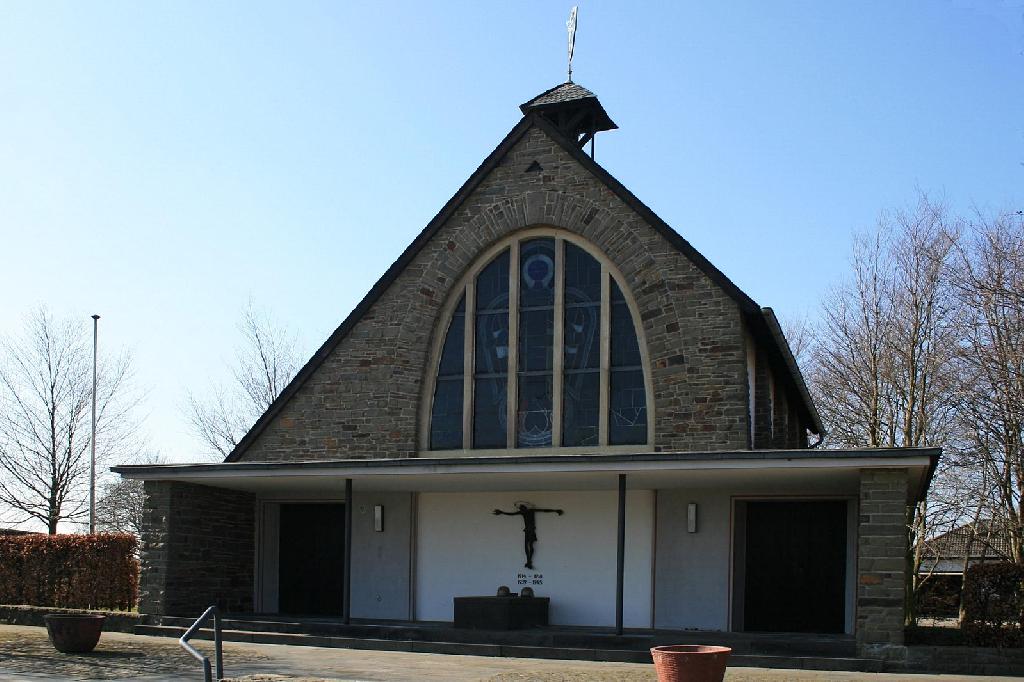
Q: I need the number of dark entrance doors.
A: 2